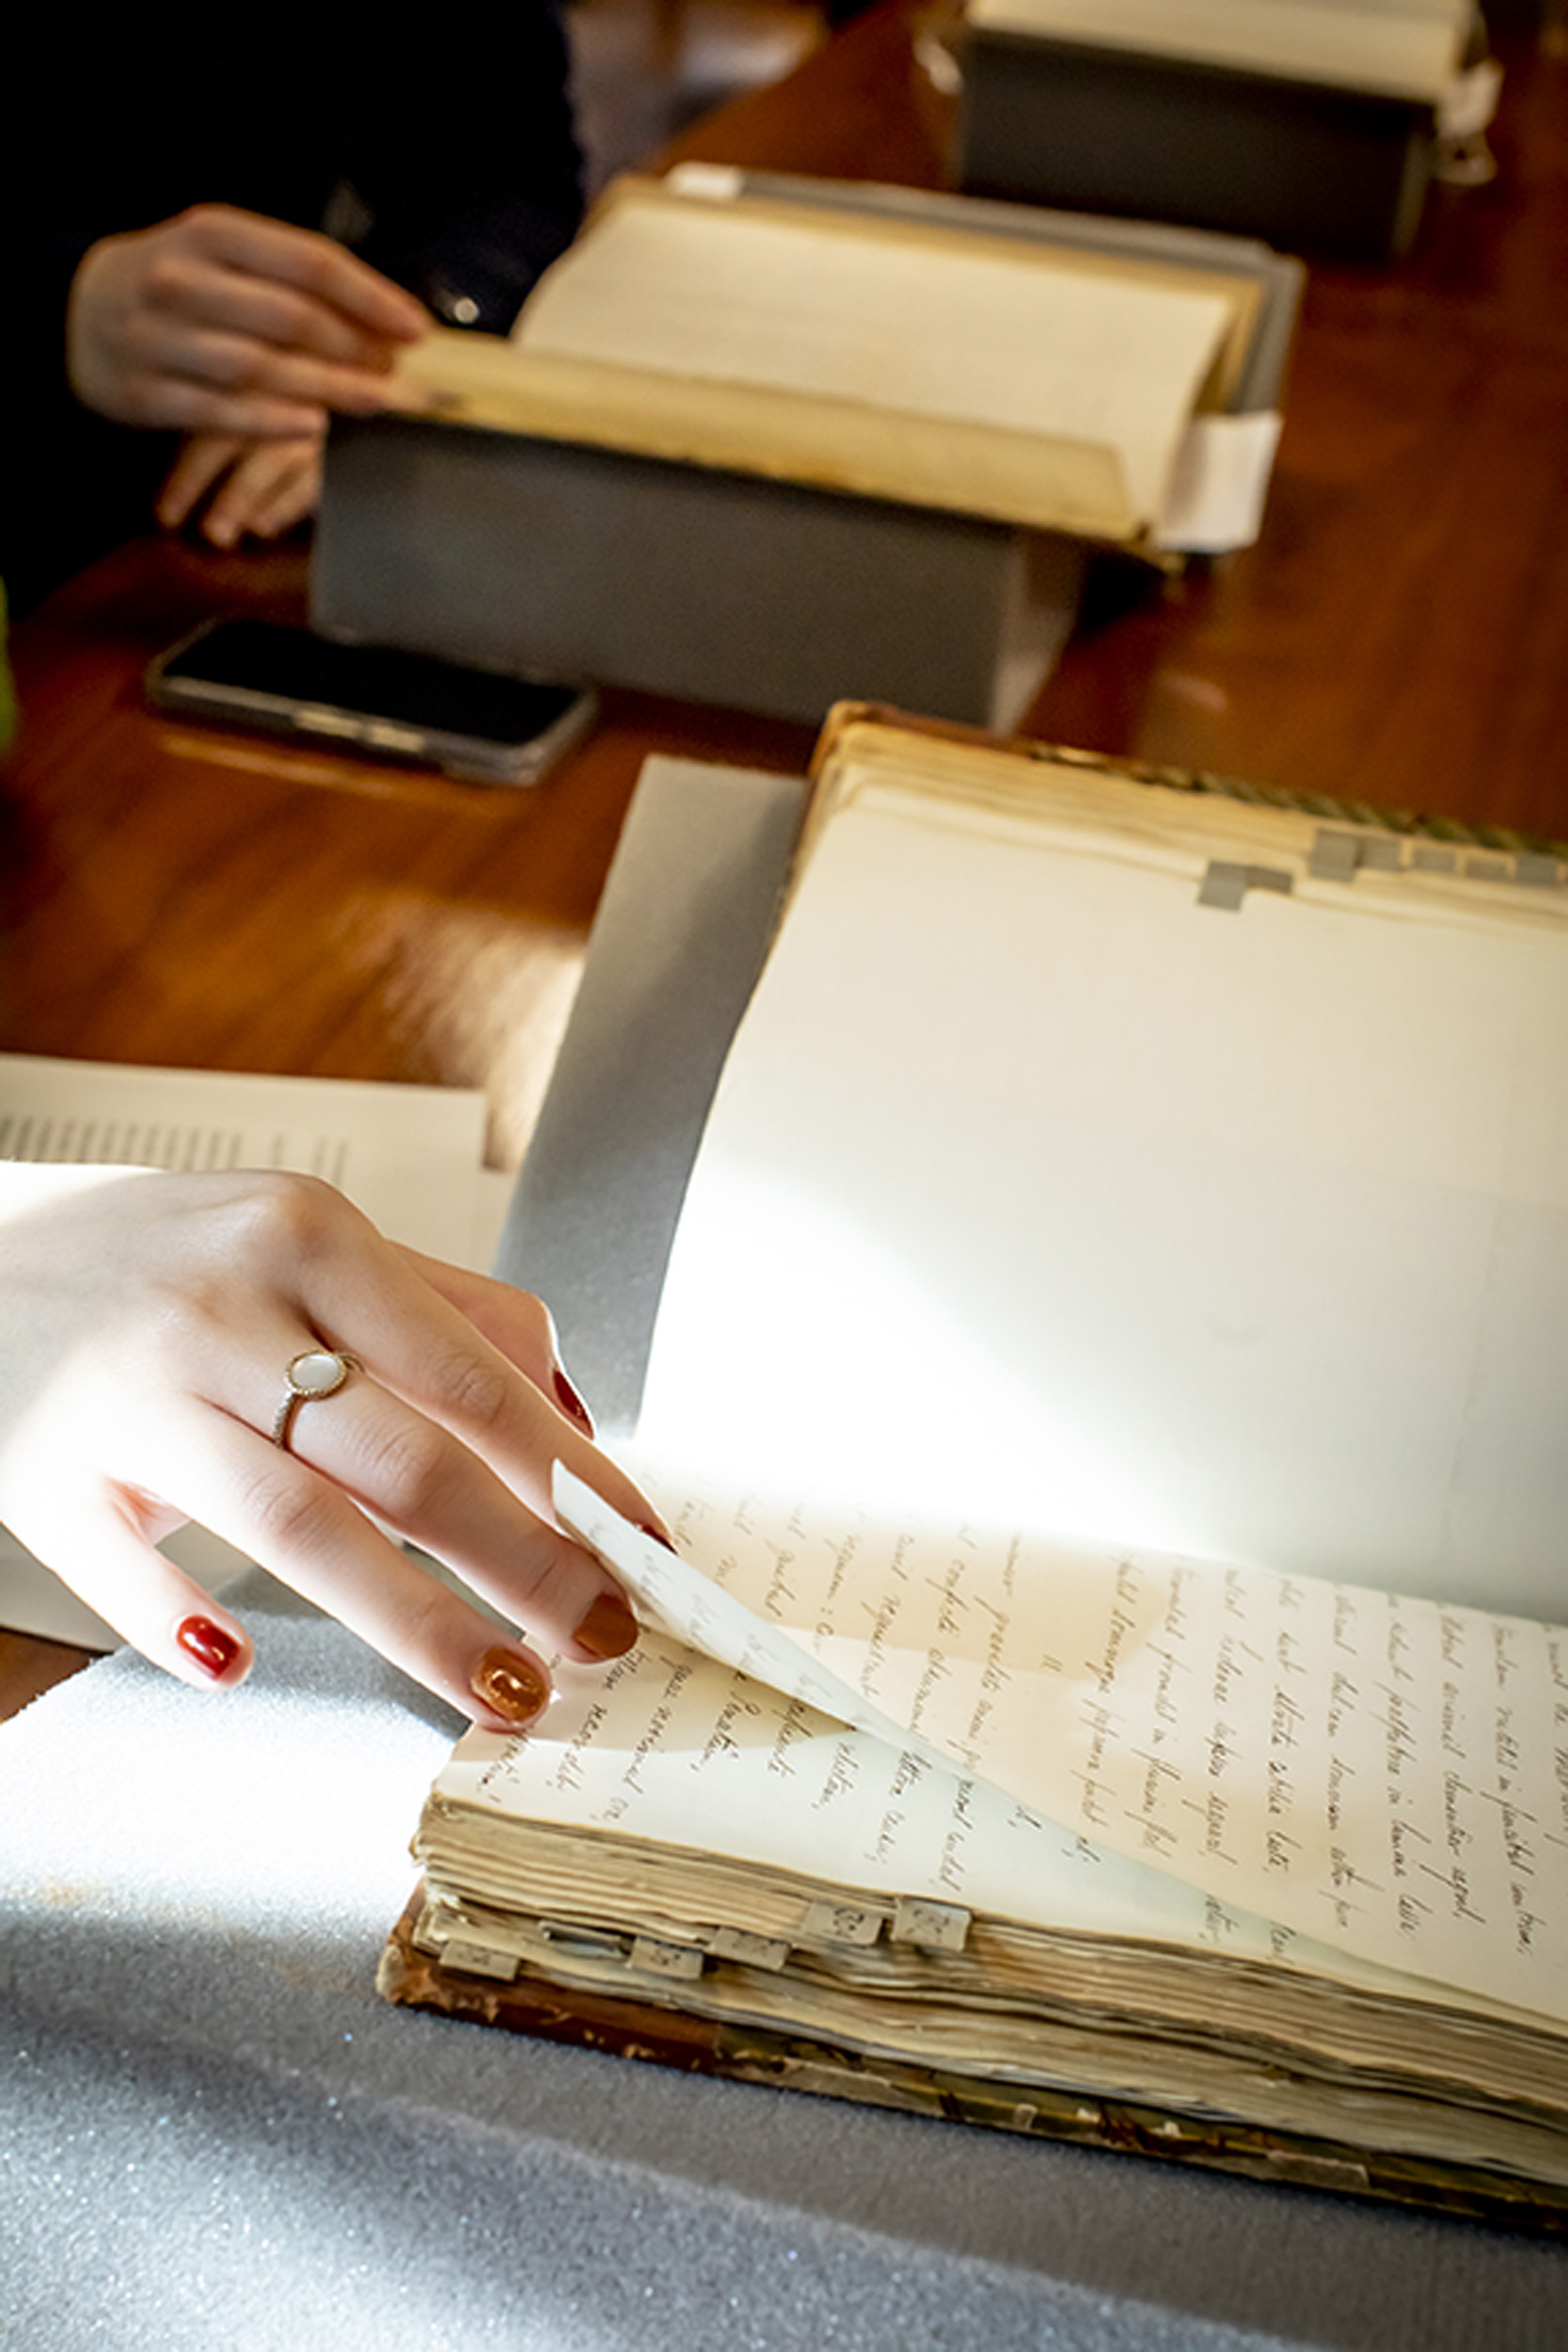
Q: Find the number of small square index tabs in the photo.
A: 13